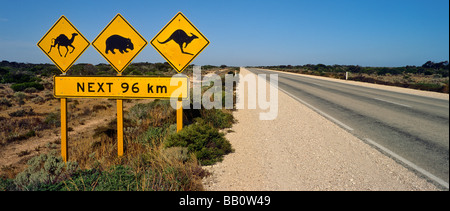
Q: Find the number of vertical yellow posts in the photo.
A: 3